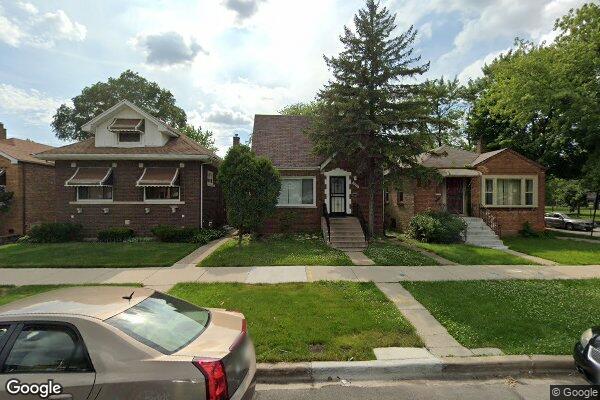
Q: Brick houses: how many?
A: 4